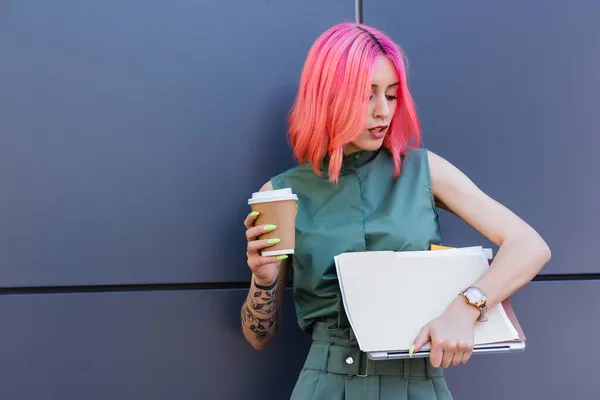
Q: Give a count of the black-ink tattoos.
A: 1